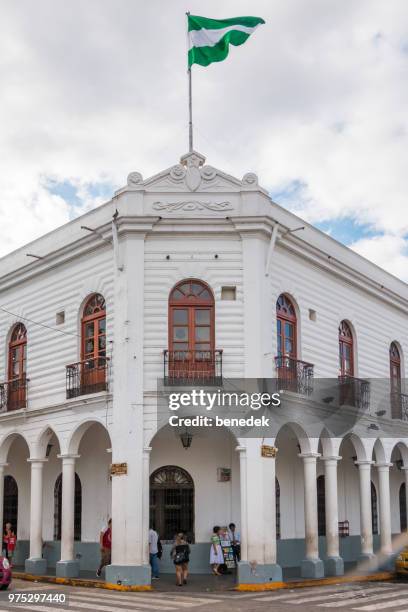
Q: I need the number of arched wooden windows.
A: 6